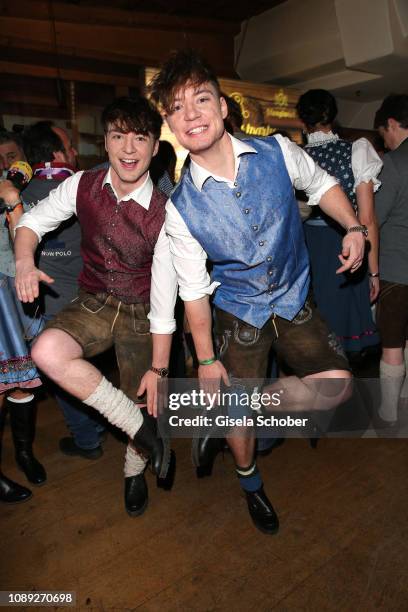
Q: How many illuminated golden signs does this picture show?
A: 1